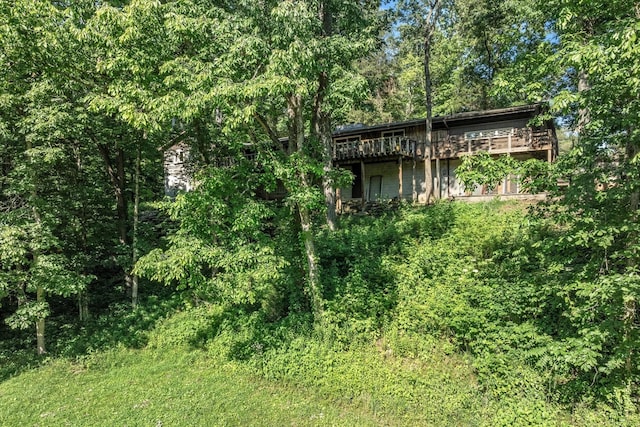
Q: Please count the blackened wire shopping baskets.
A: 0